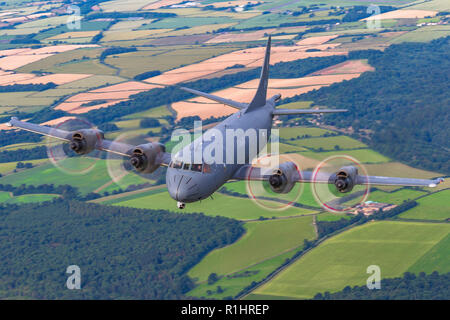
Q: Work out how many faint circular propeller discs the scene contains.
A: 4